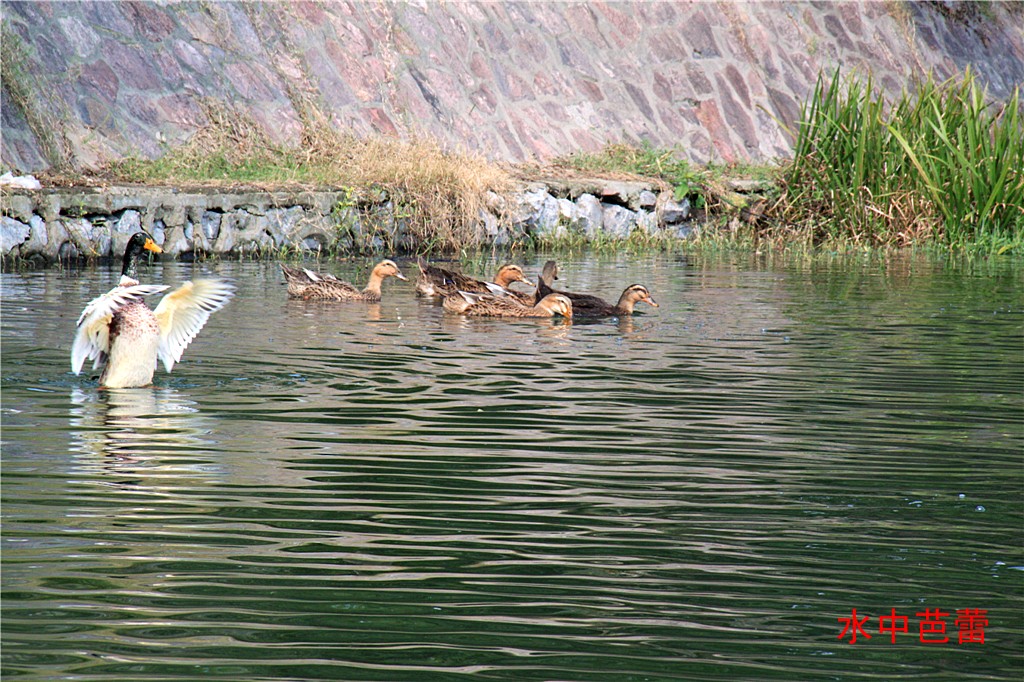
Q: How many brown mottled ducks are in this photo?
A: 5